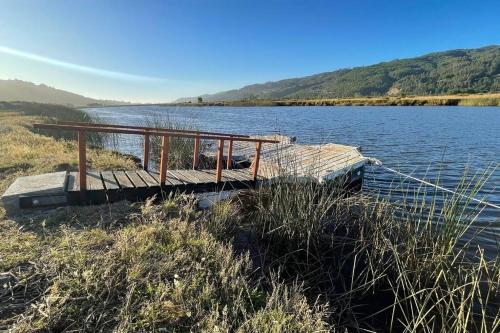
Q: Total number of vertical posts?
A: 7